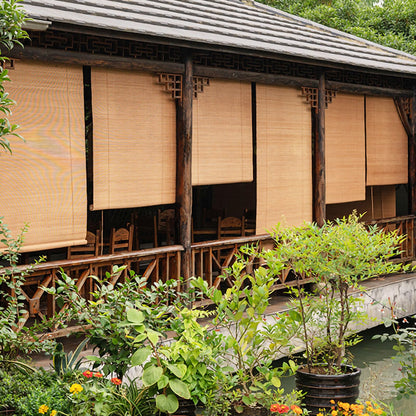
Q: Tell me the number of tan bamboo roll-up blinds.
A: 6